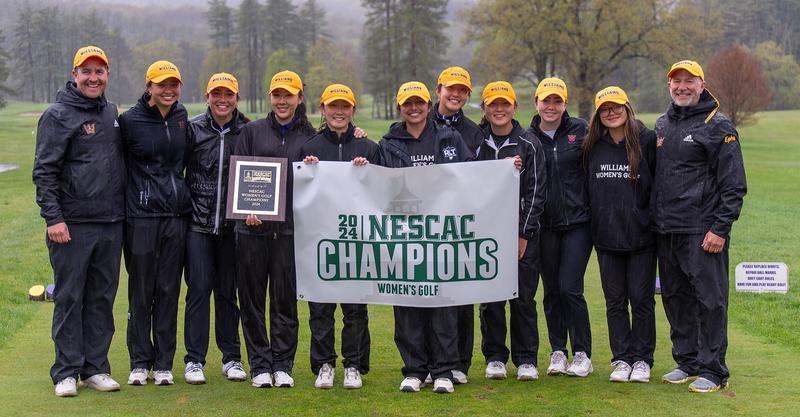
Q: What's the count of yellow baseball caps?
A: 11